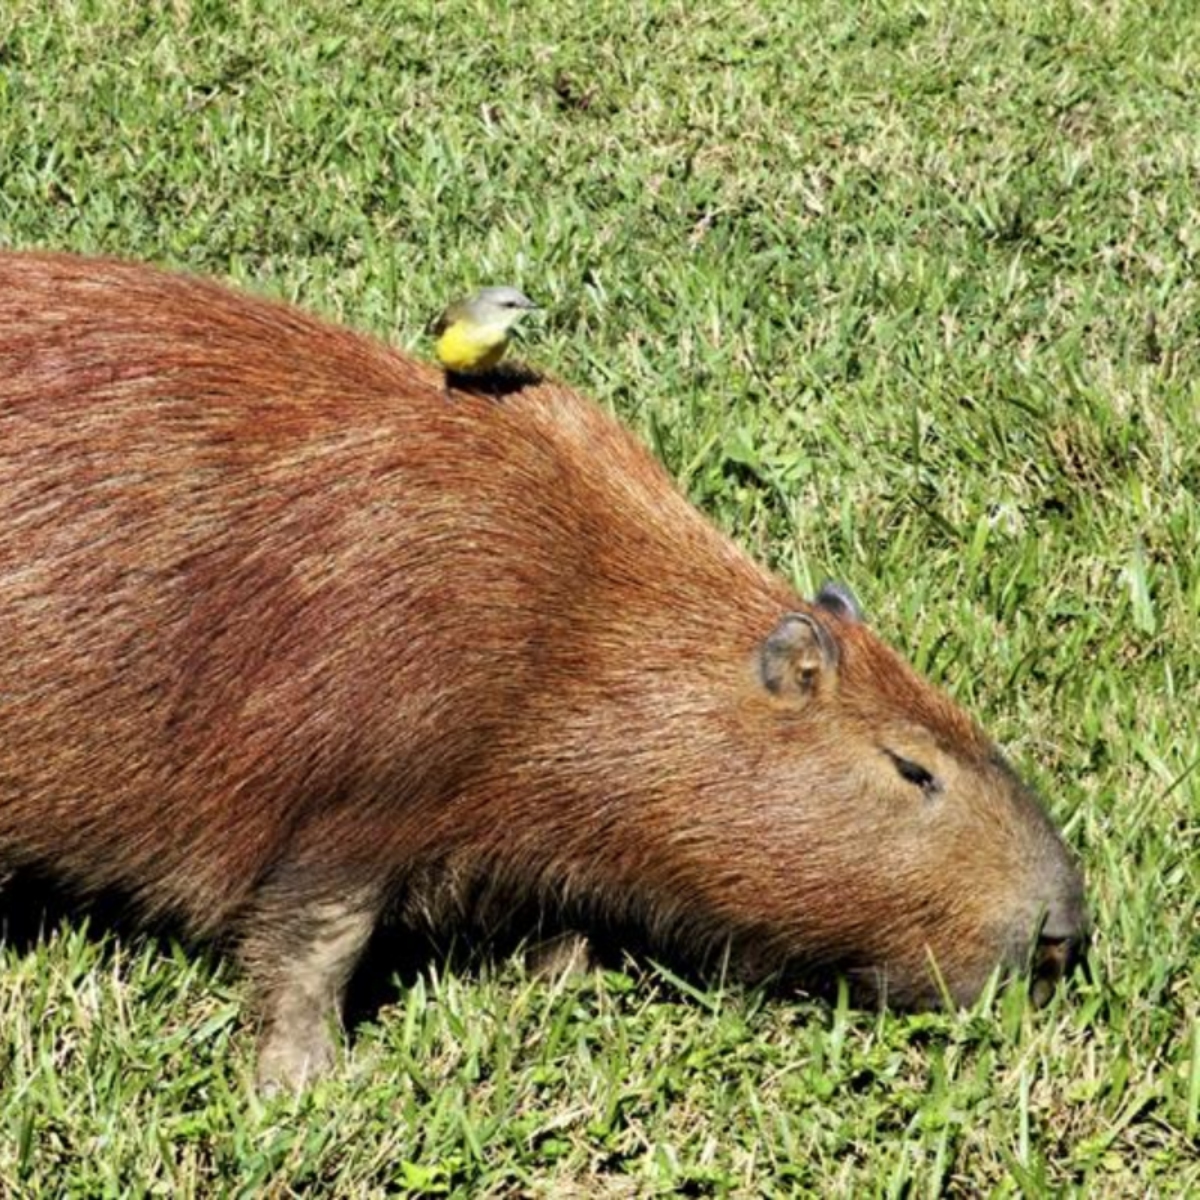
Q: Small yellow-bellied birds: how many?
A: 1